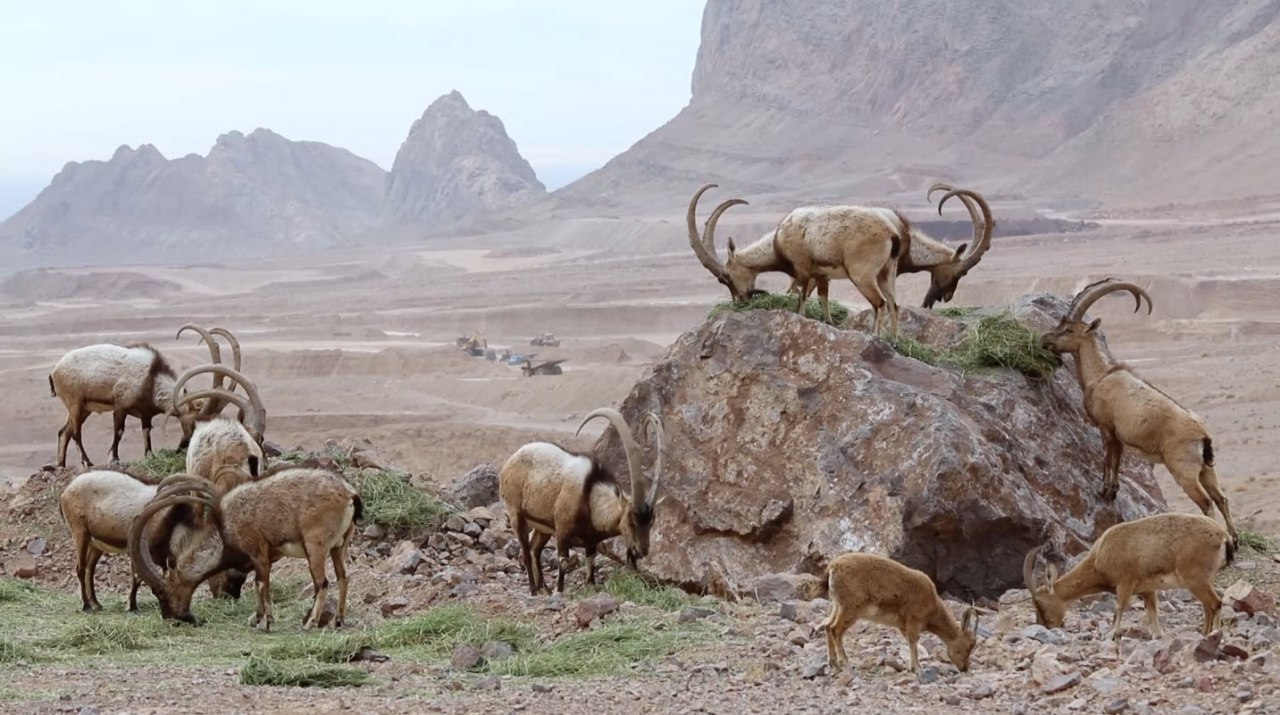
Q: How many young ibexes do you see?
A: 2